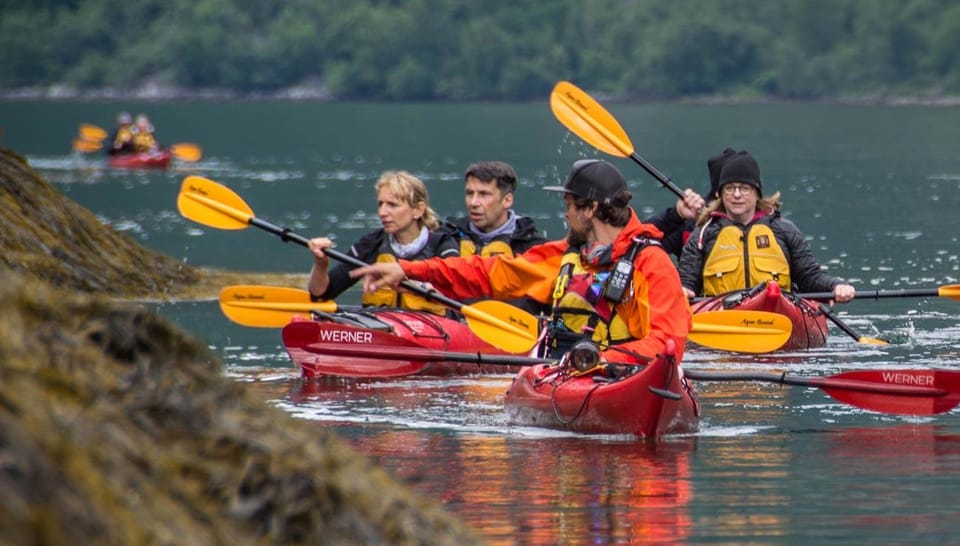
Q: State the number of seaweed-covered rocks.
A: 2